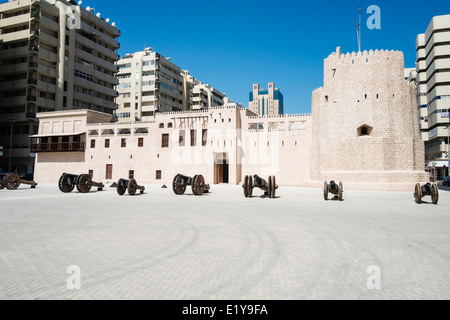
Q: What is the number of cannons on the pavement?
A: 7